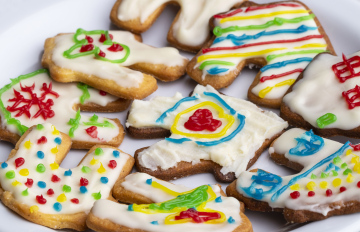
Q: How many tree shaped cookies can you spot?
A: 0